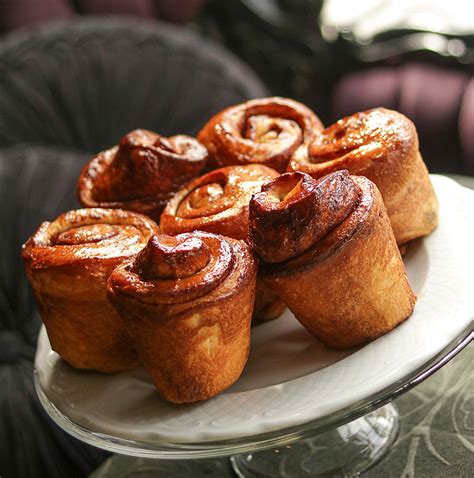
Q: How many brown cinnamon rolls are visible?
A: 7